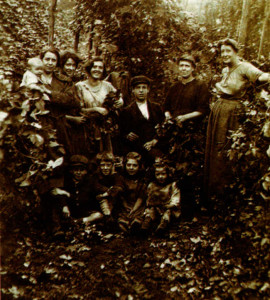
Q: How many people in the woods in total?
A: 11